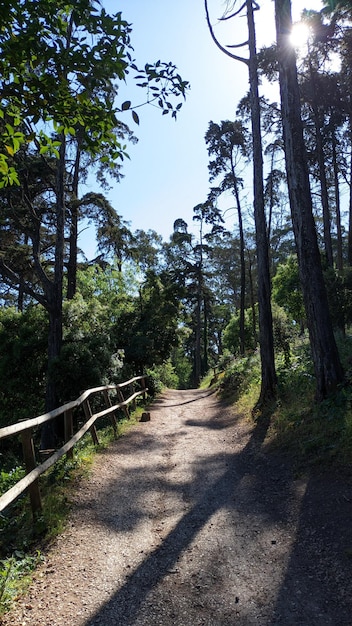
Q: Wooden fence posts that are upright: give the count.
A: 7